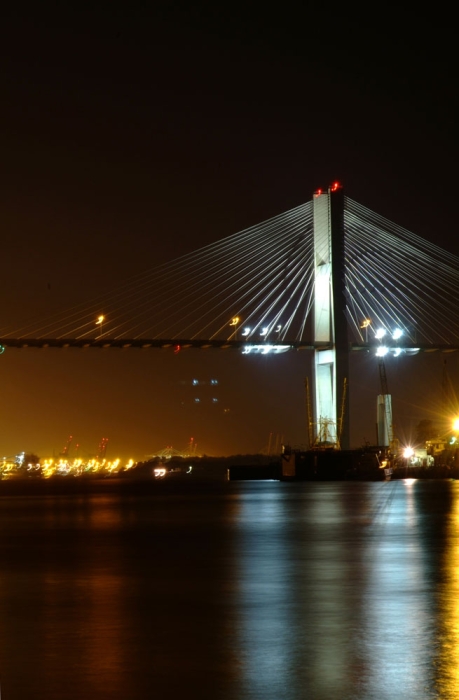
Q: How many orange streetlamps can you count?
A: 3